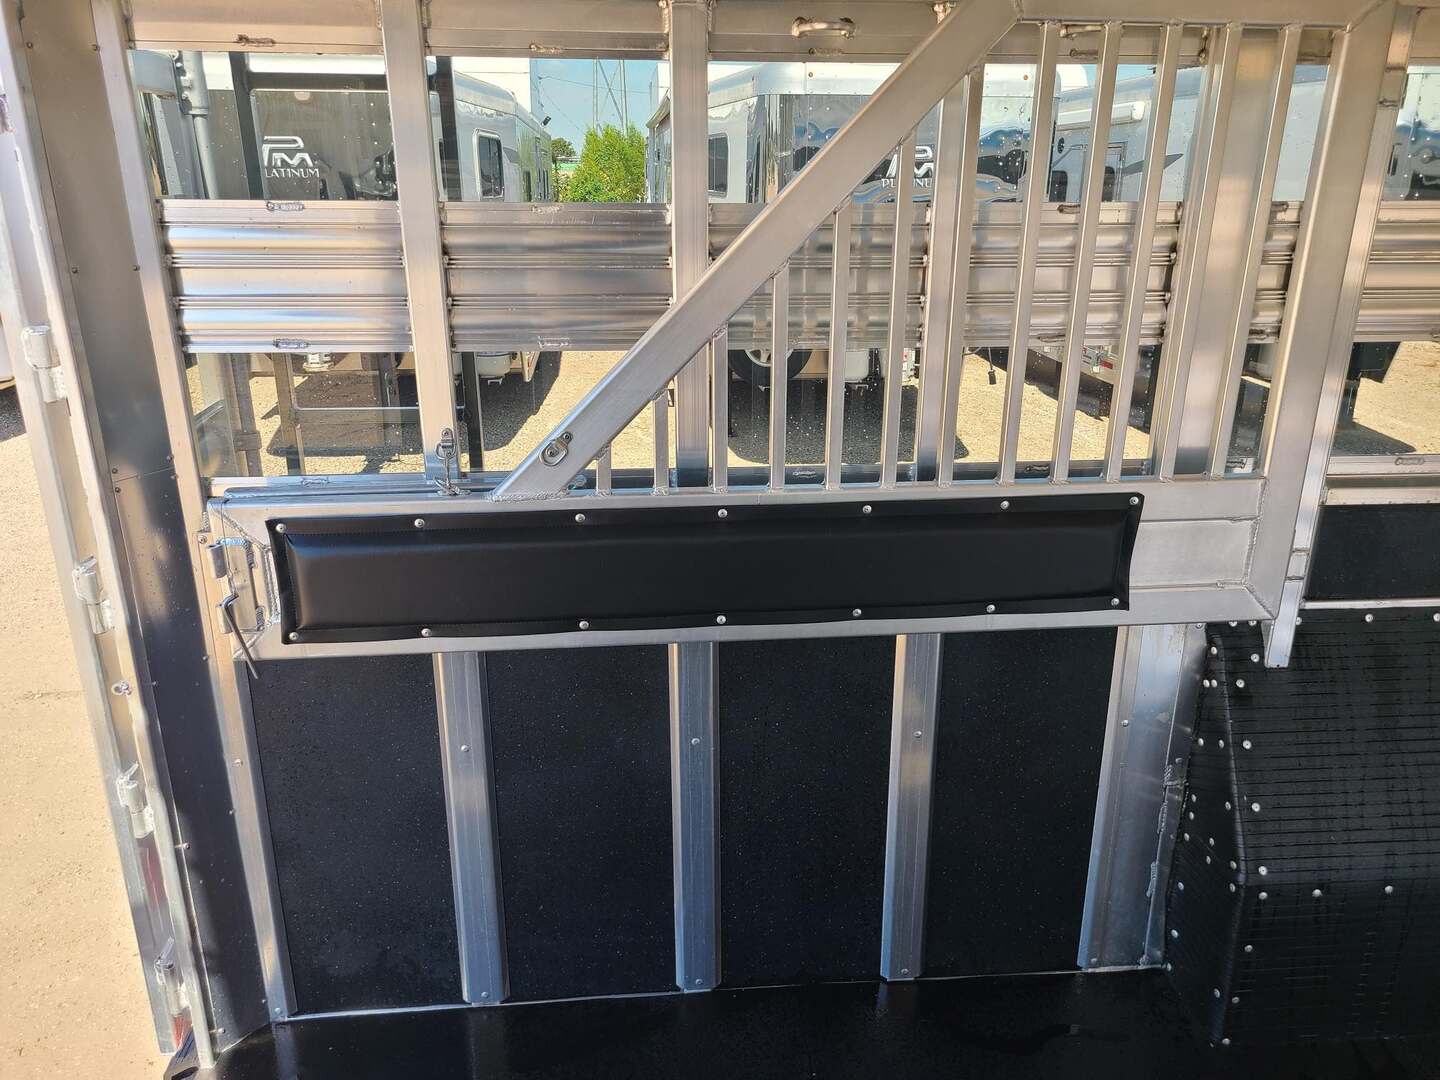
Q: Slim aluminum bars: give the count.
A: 12